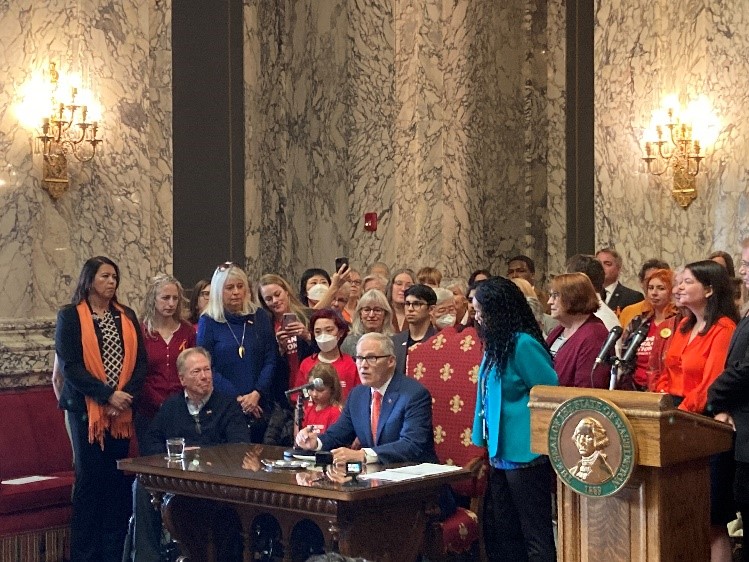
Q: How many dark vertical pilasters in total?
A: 2